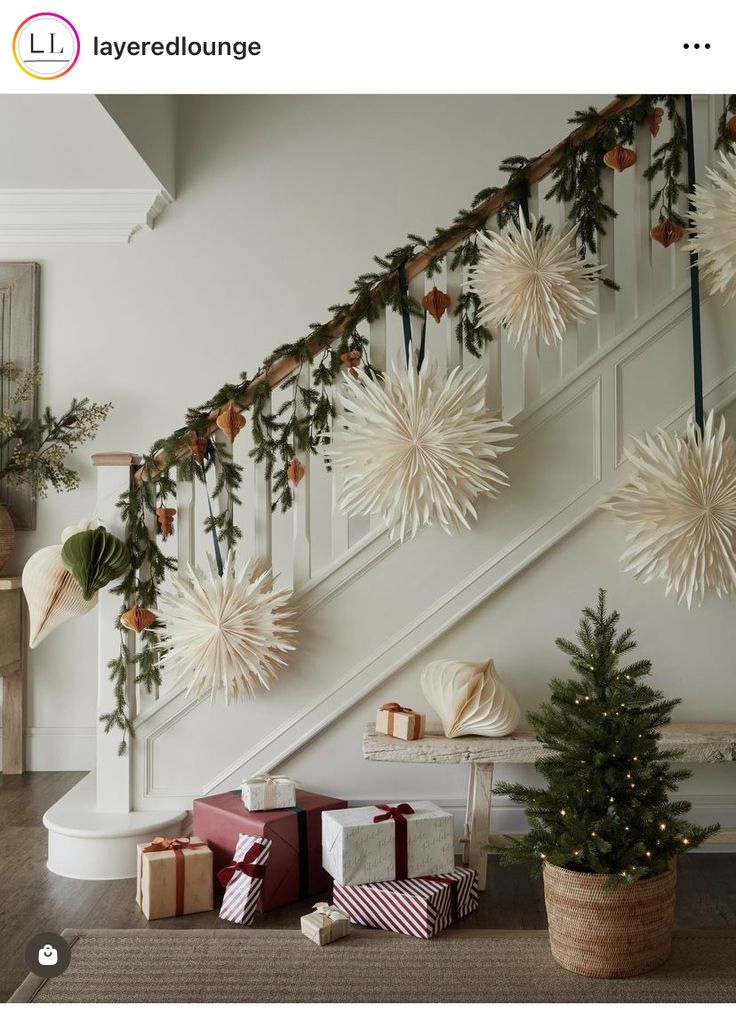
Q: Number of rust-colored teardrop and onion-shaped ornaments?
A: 11